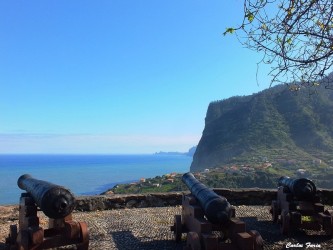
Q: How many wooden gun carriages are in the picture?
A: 3